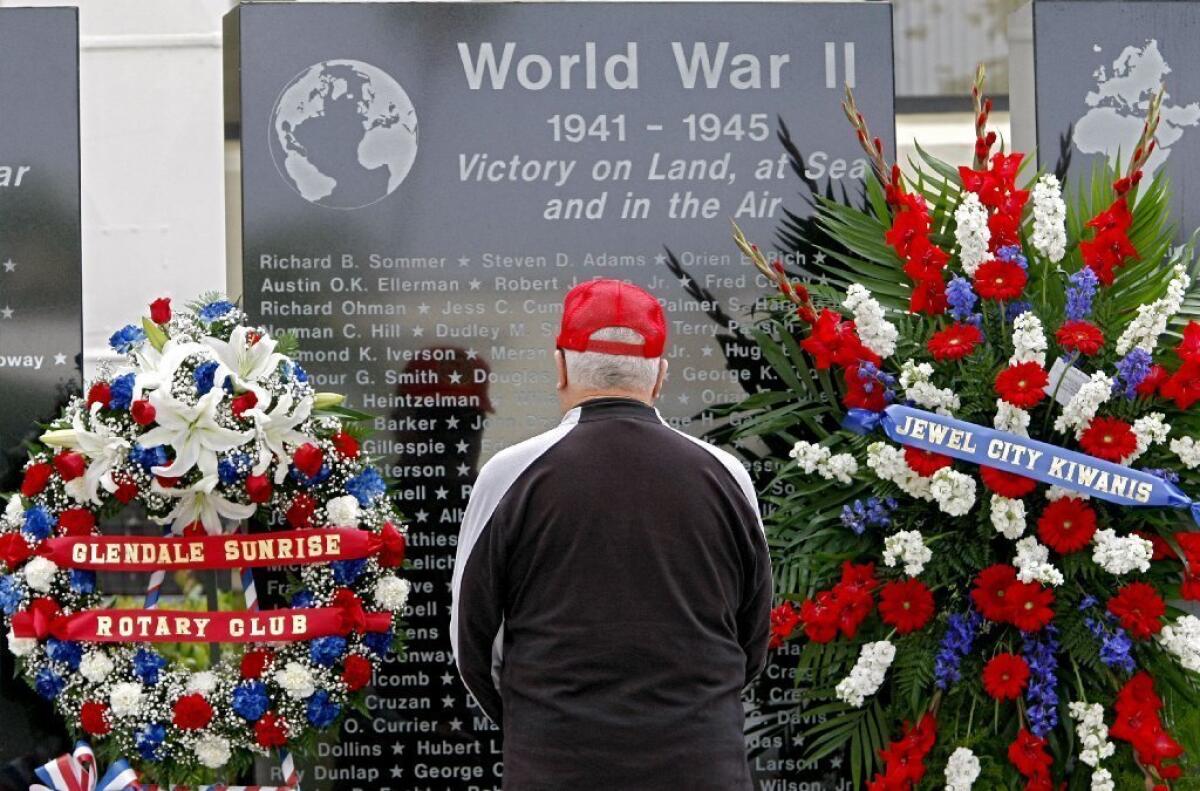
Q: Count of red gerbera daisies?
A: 13